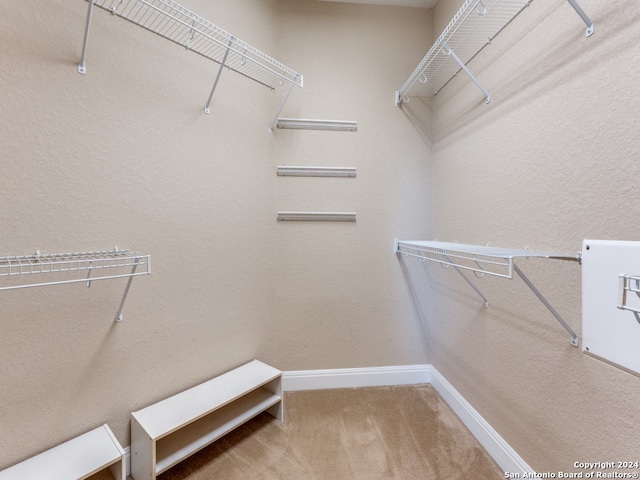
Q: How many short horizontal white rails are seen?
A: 3